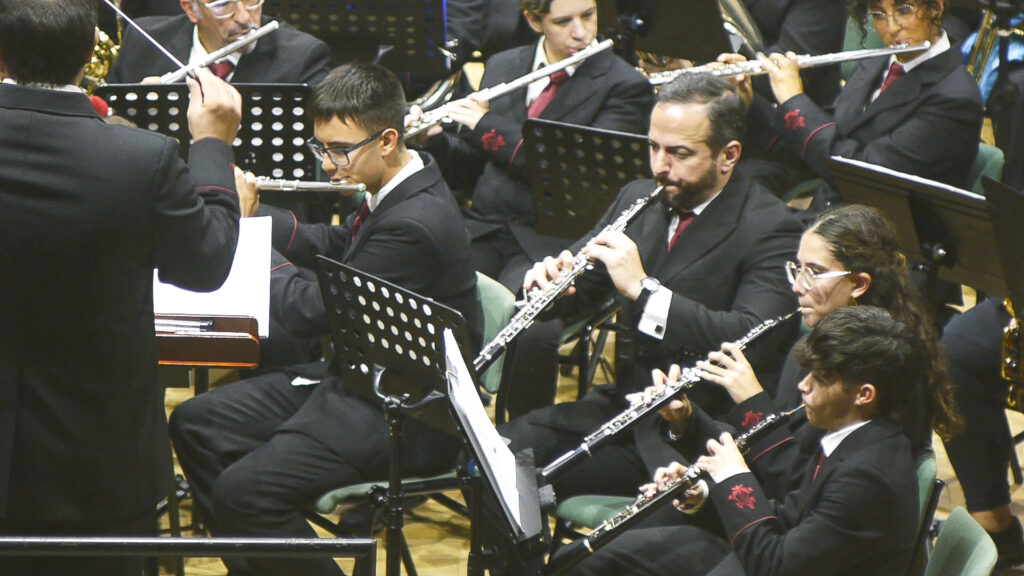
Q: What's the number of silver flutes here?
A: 4